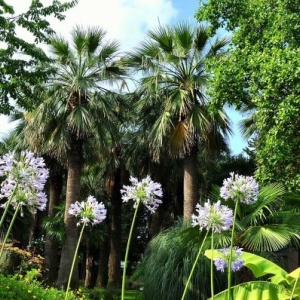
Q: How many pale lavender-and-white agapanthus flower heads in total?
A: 7